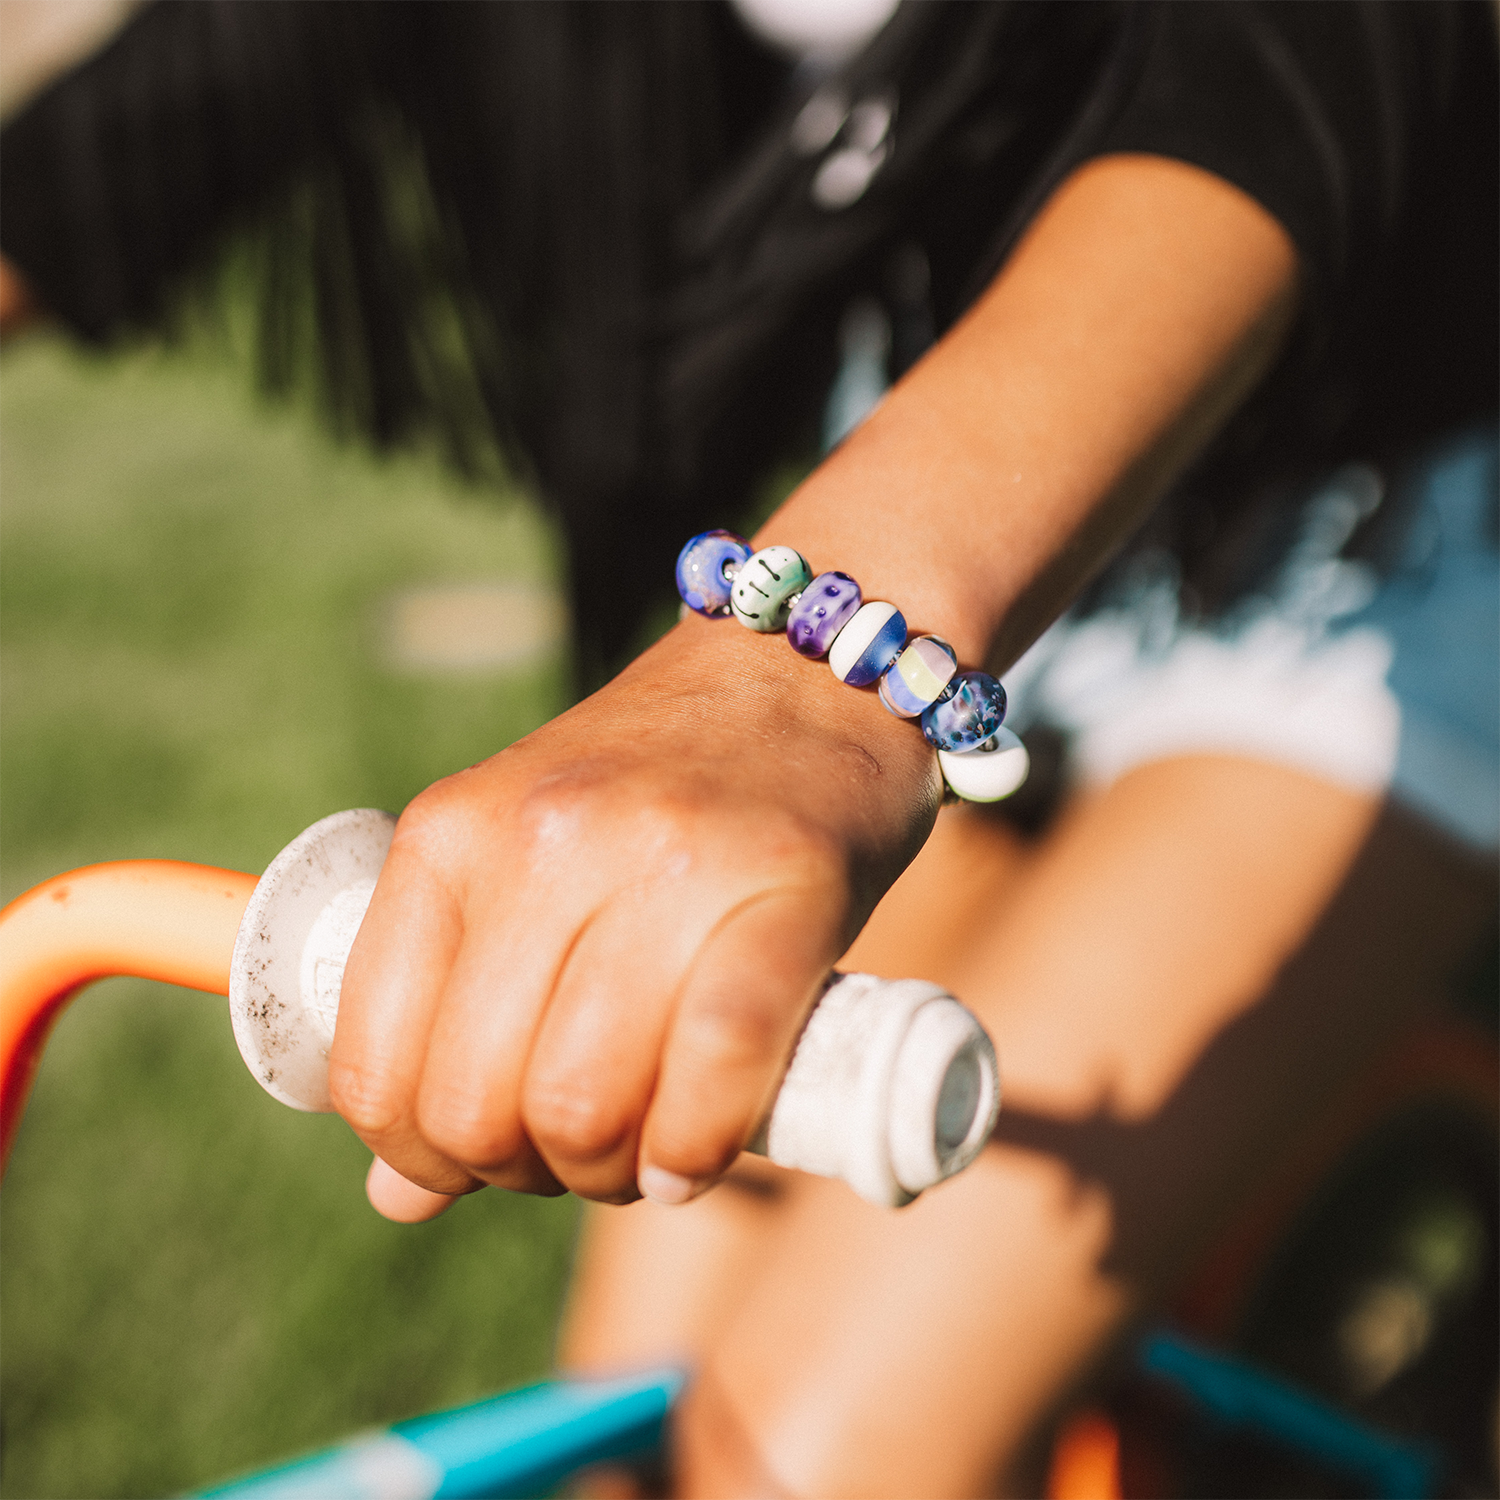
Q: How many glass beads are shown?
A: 7